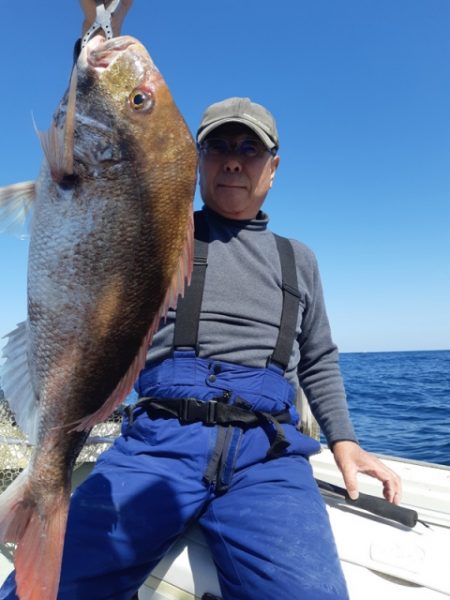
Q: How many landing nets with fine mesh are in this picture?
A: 1